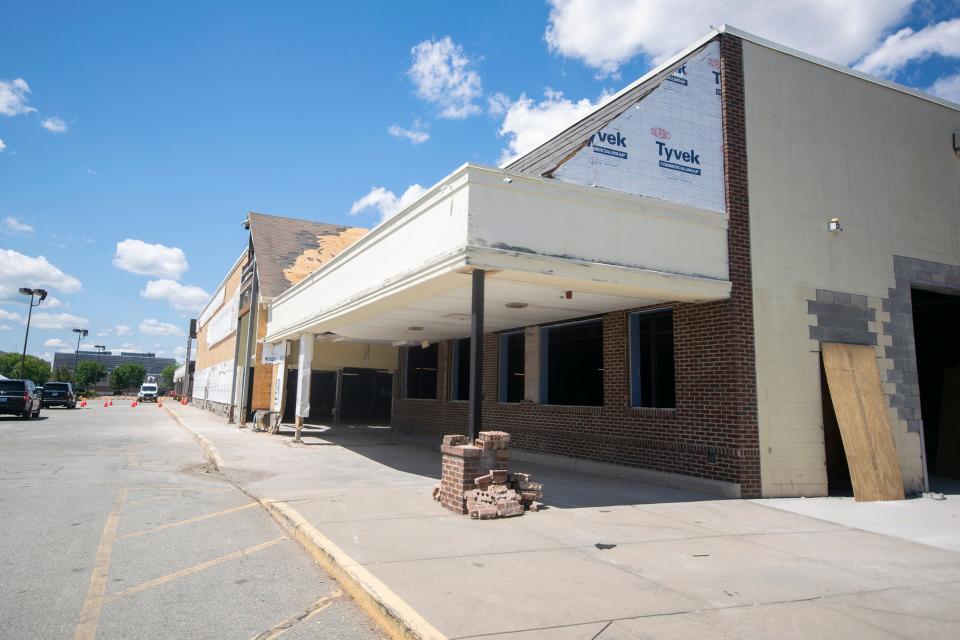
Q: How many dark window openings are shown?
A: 5